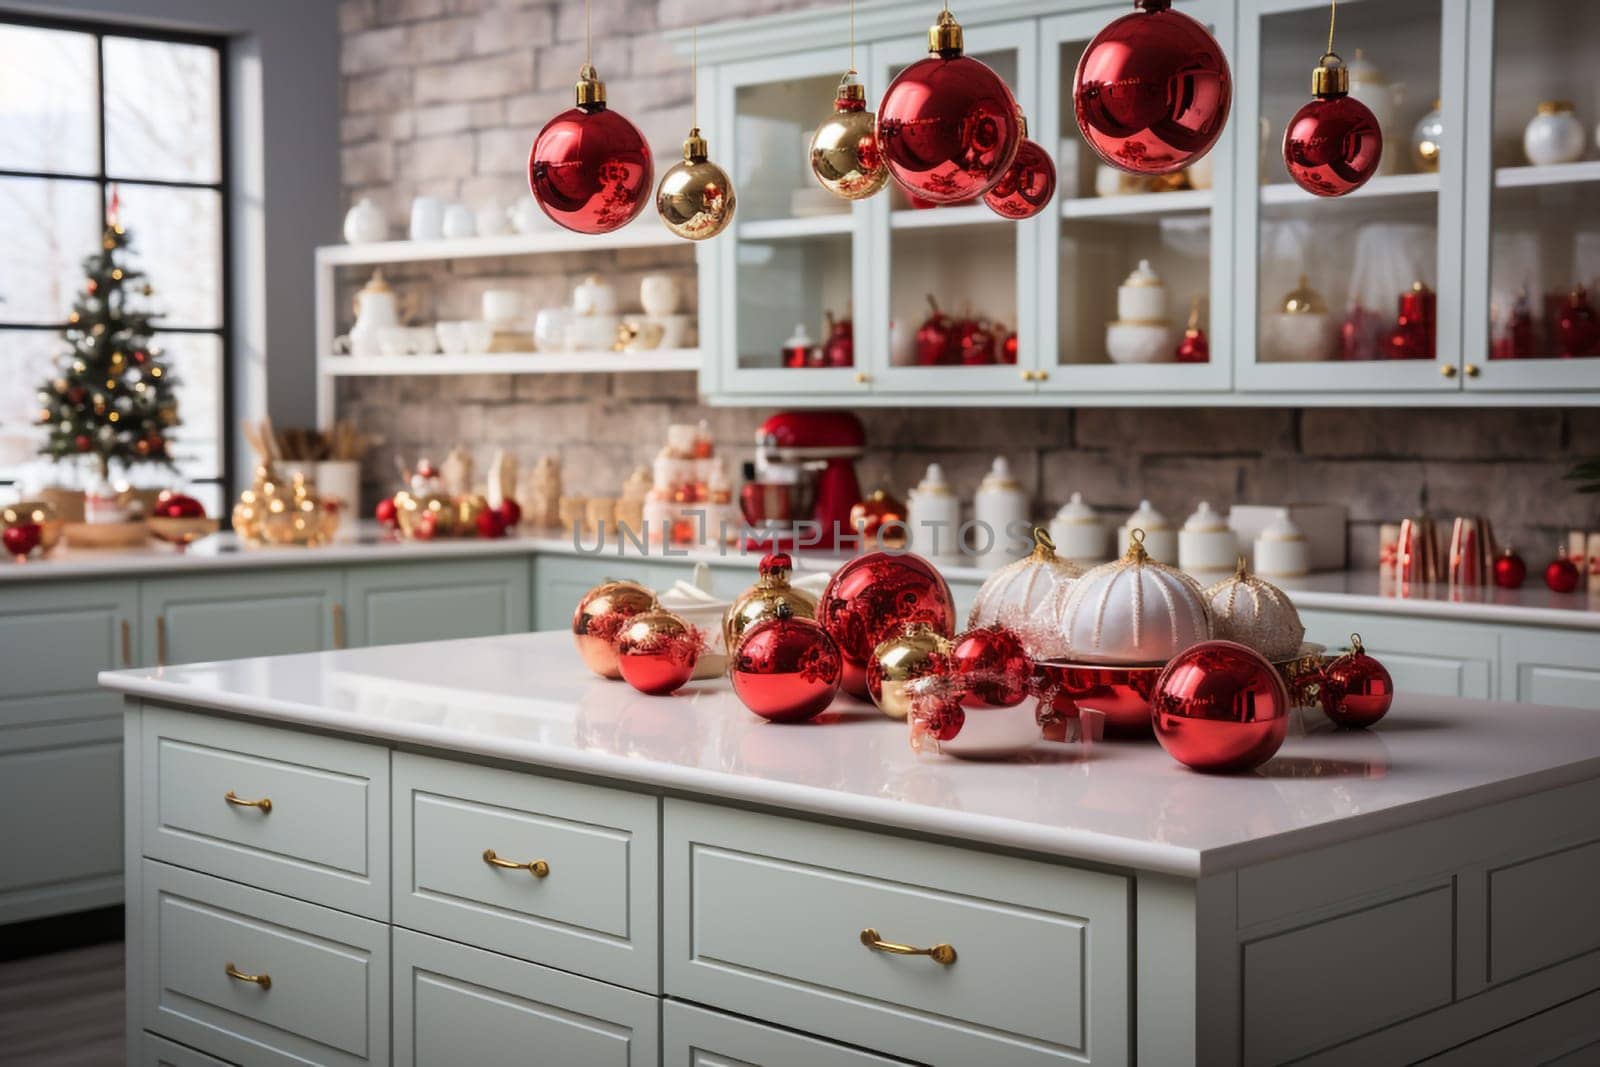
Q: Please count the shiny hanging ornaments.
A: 7